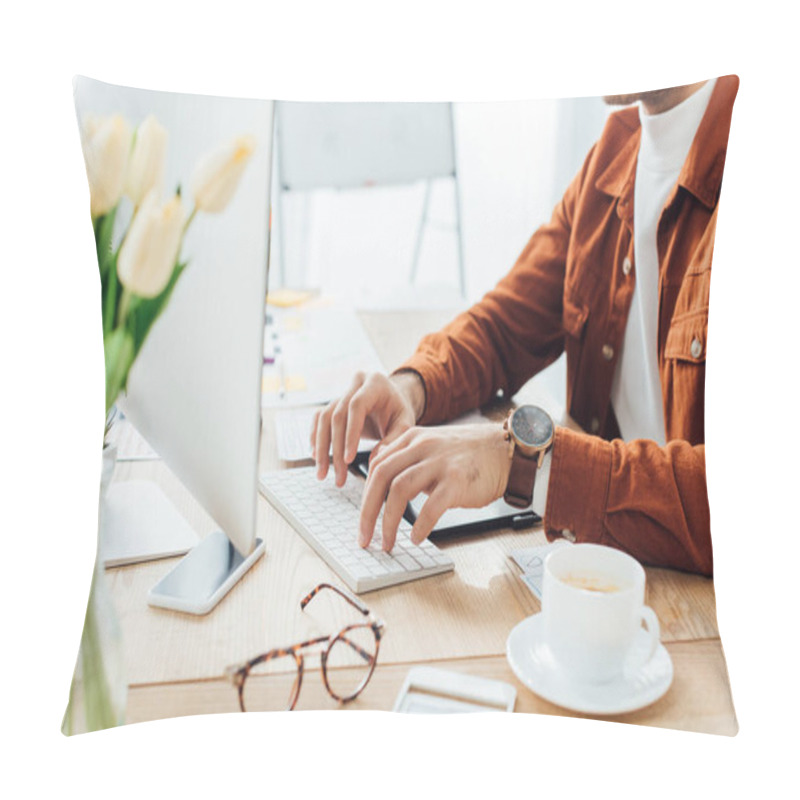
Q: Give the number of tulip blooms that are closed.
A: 4